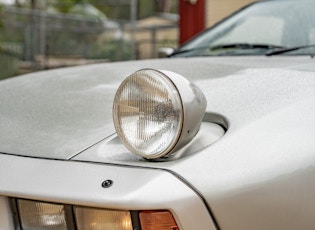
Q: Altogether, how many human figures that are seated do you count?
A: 0